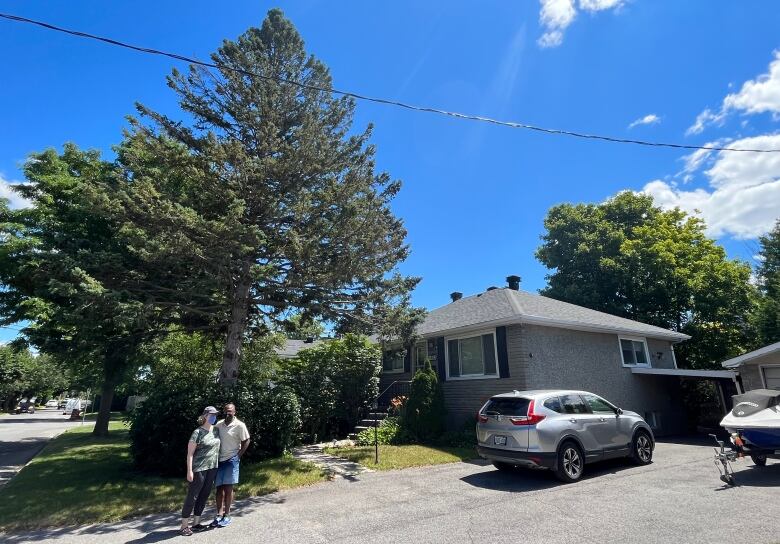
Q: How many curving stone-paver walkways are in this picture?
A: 1